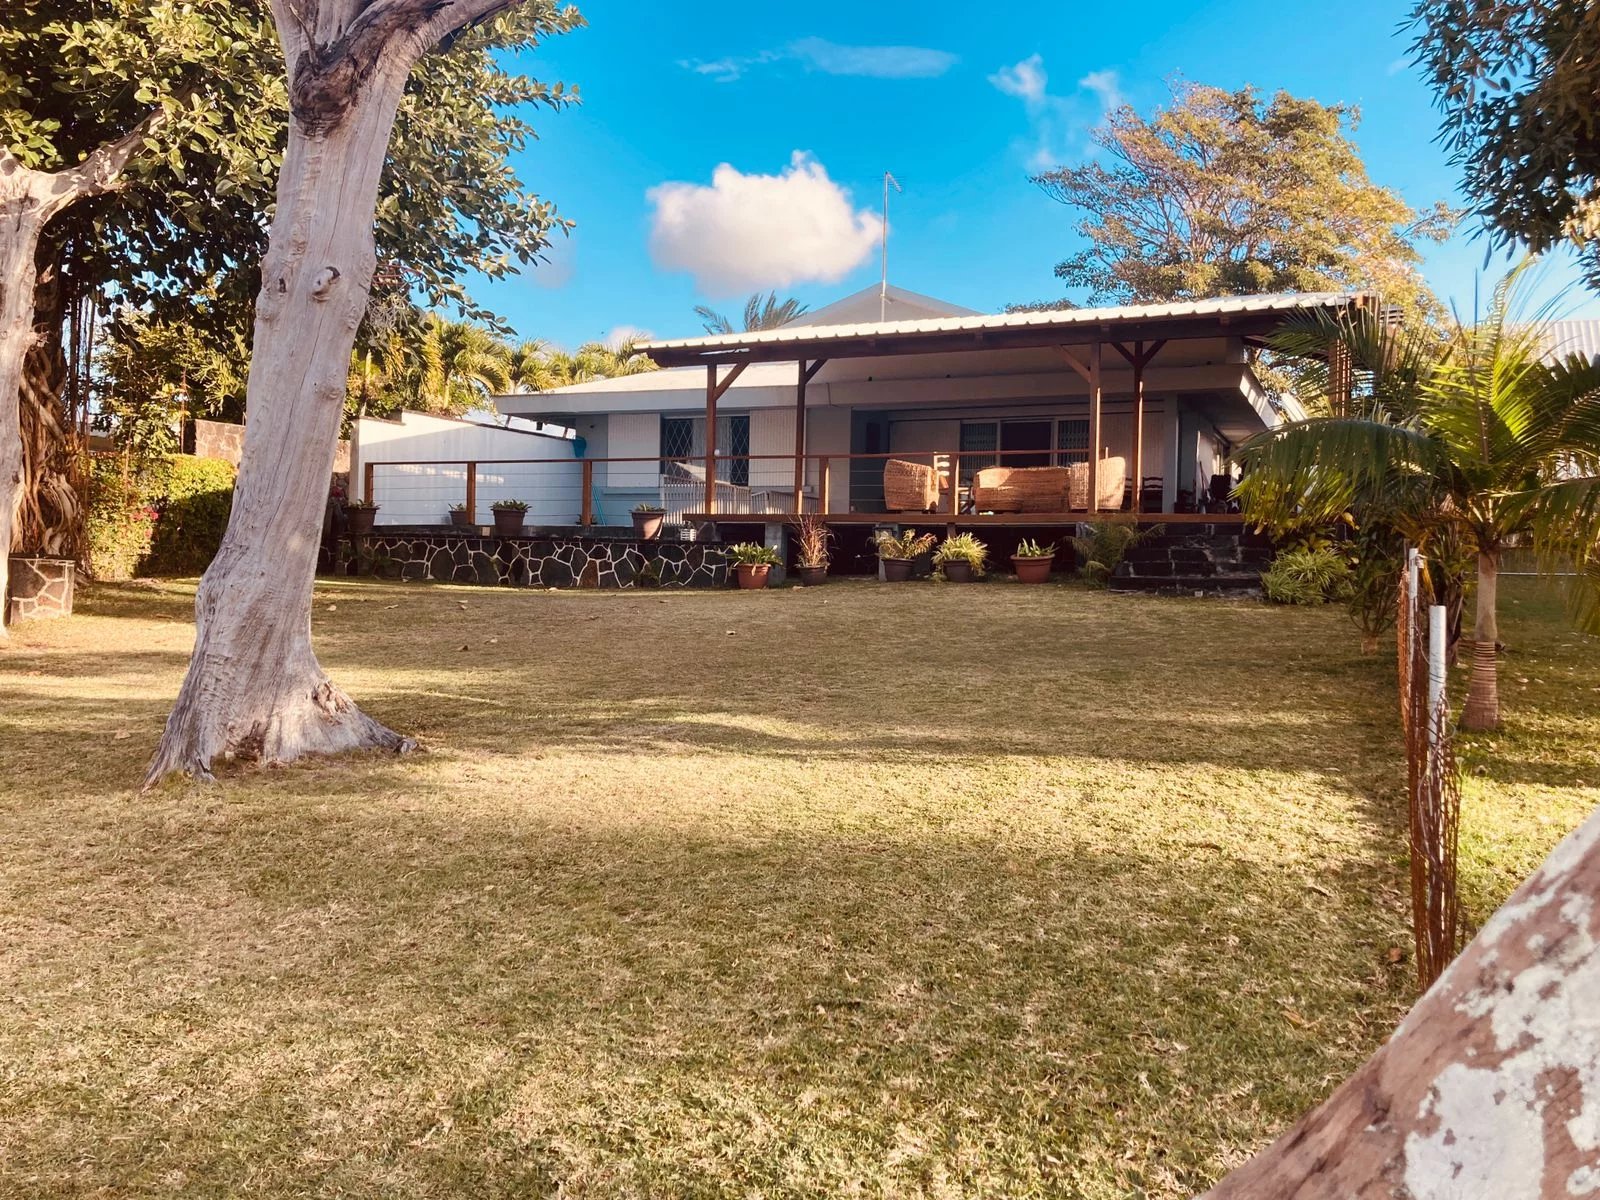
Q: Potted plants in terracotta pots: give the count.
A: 2